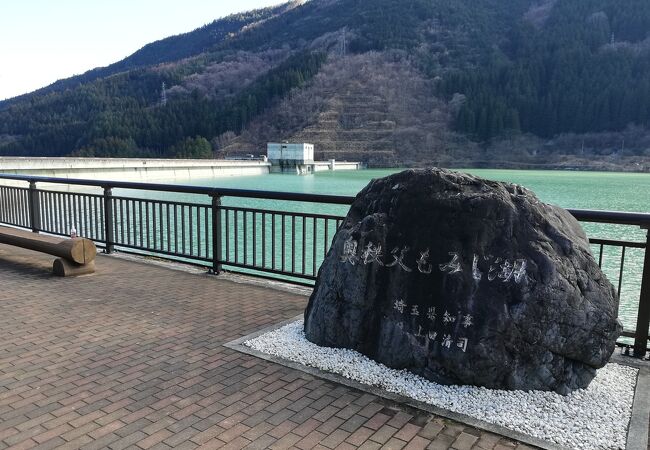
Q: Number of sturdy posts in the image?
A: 4